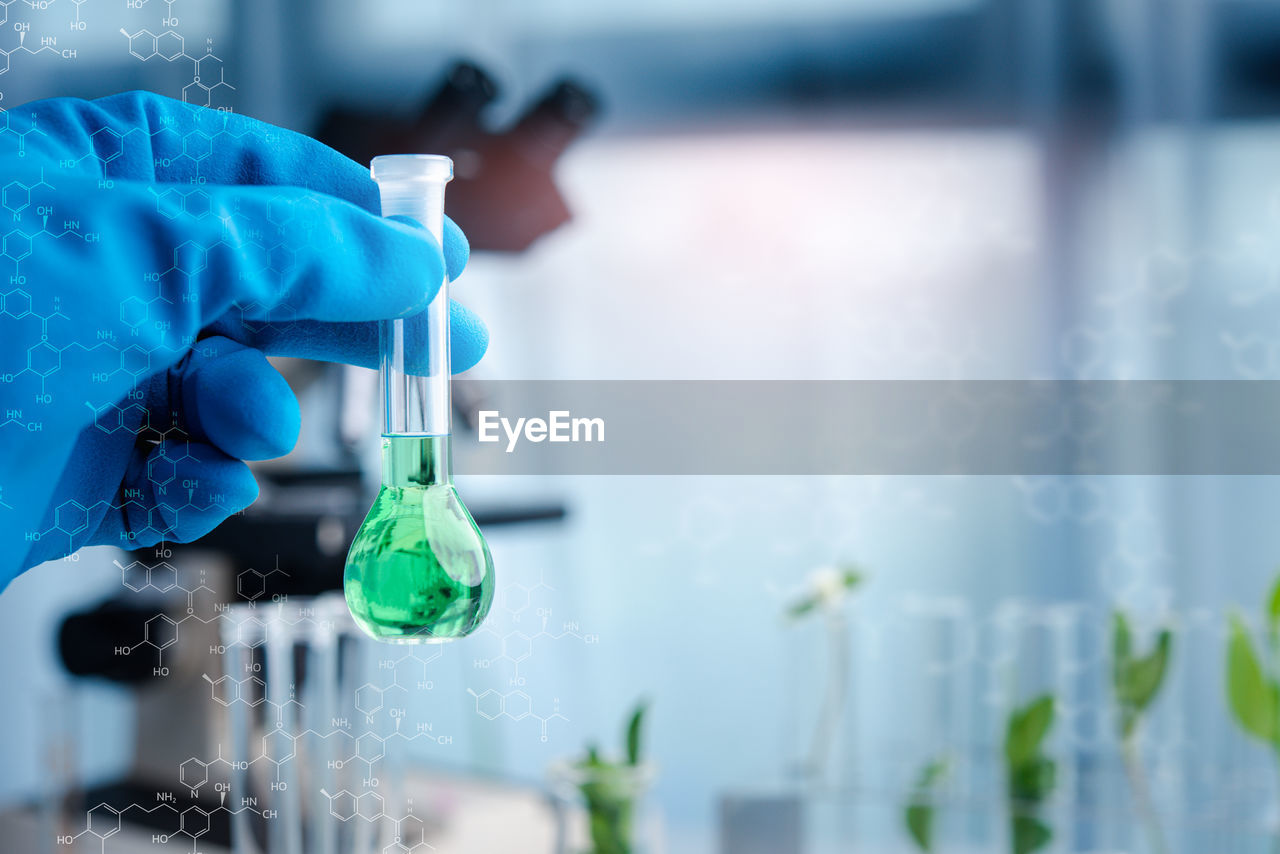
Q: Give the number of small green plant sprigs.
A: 6